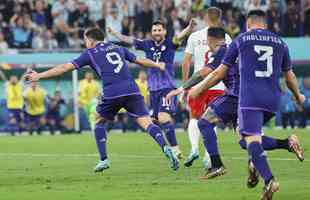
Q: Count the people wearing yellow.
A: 4